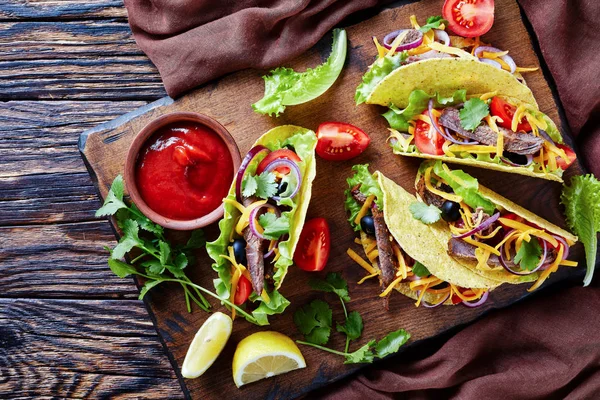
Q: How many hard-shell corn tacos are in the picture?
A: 5